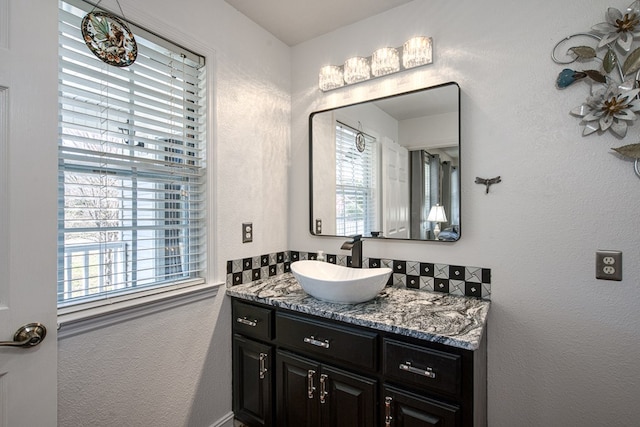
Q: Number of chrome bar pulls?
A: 7